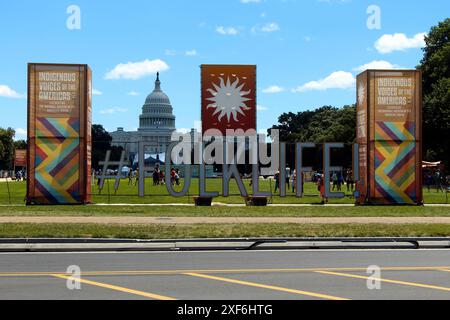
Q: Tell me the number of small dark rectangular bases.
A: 2